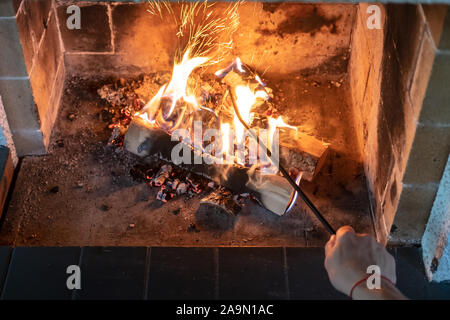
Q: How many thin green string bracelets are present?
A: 0